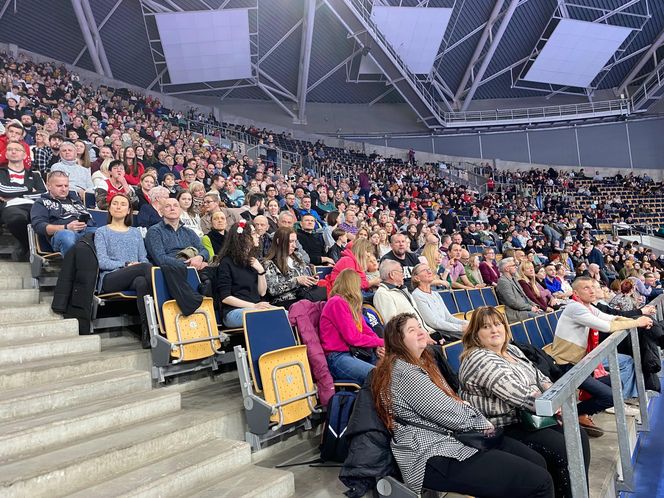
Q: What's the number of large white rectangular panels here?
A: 3